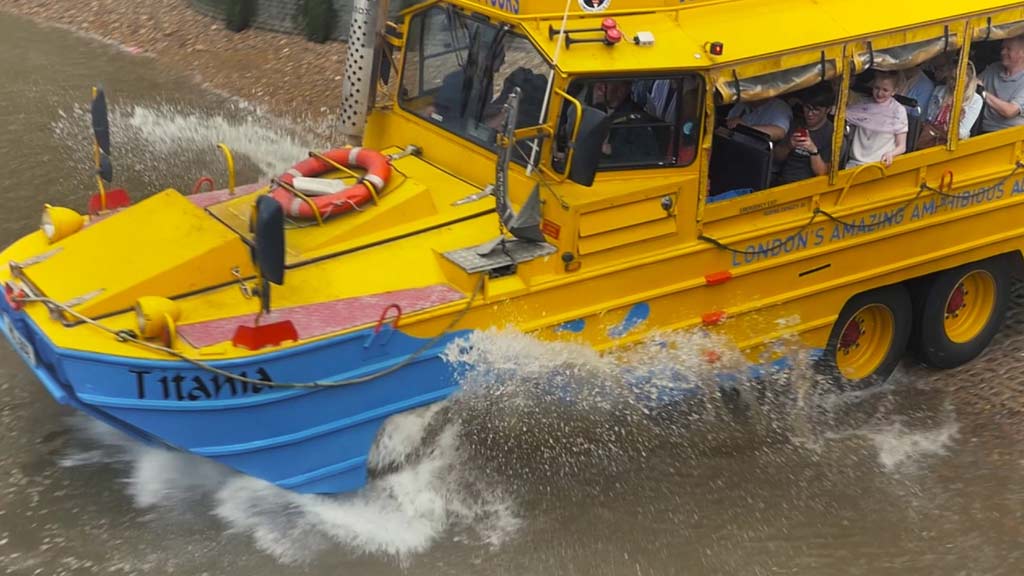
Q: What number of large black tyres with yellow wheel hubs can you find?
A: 2